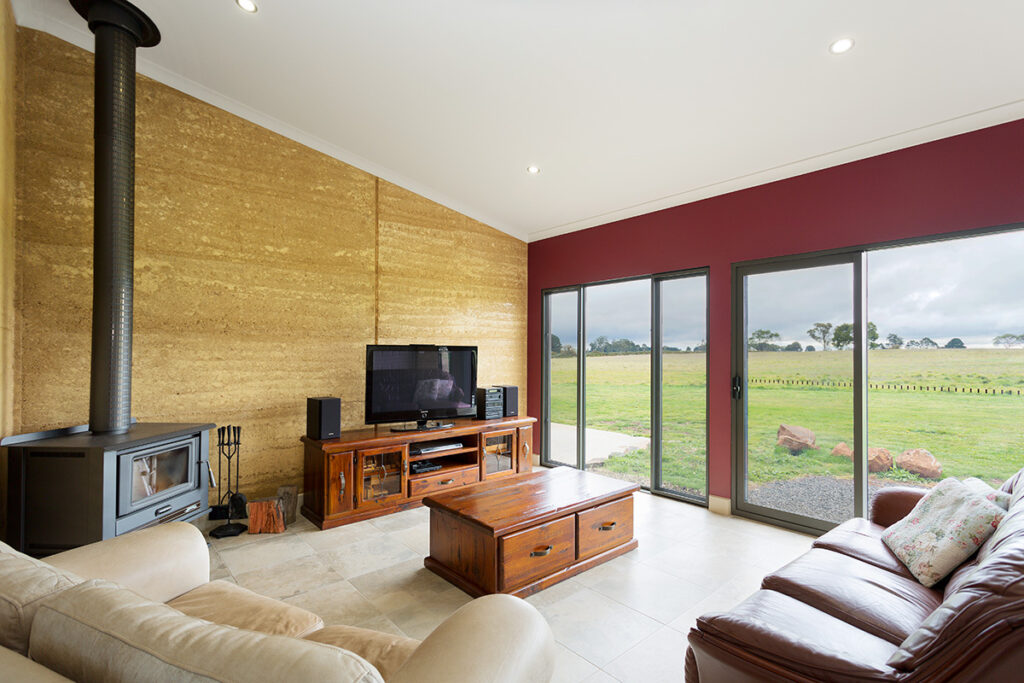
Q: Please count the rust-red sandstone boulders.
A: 4